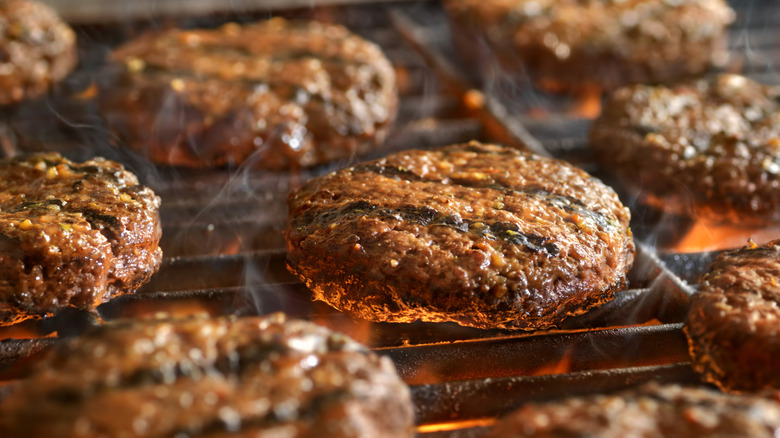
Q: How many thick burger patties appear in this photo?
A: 9